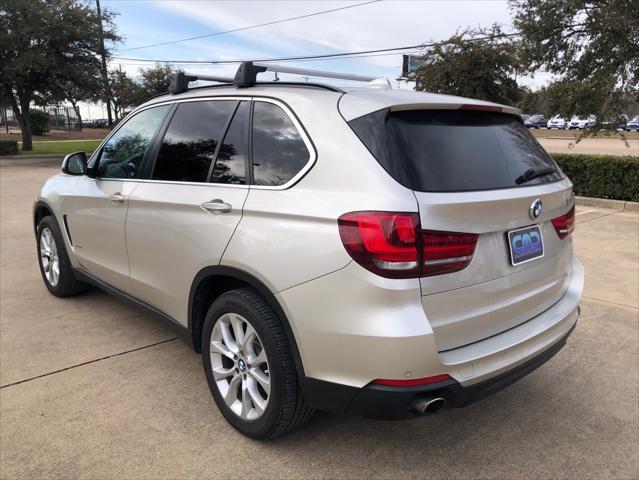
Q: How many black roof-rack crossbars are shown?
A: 2